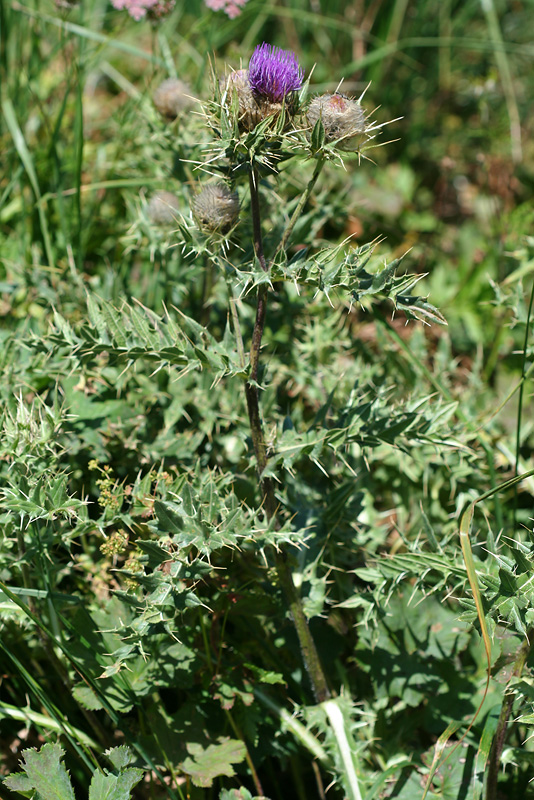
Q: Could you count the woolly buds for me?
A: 5